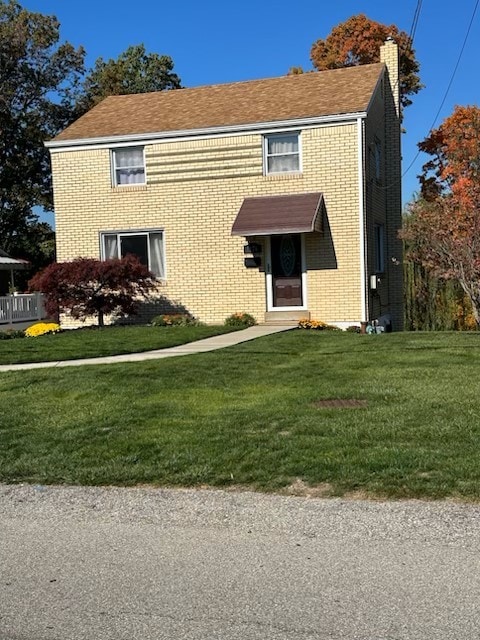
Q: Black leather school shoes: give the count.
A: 0